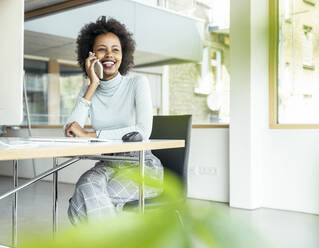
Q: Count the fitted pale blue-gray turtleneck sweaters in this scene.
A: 1